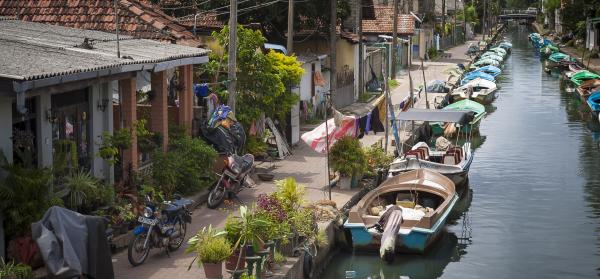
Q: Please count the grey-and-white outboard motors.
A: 1